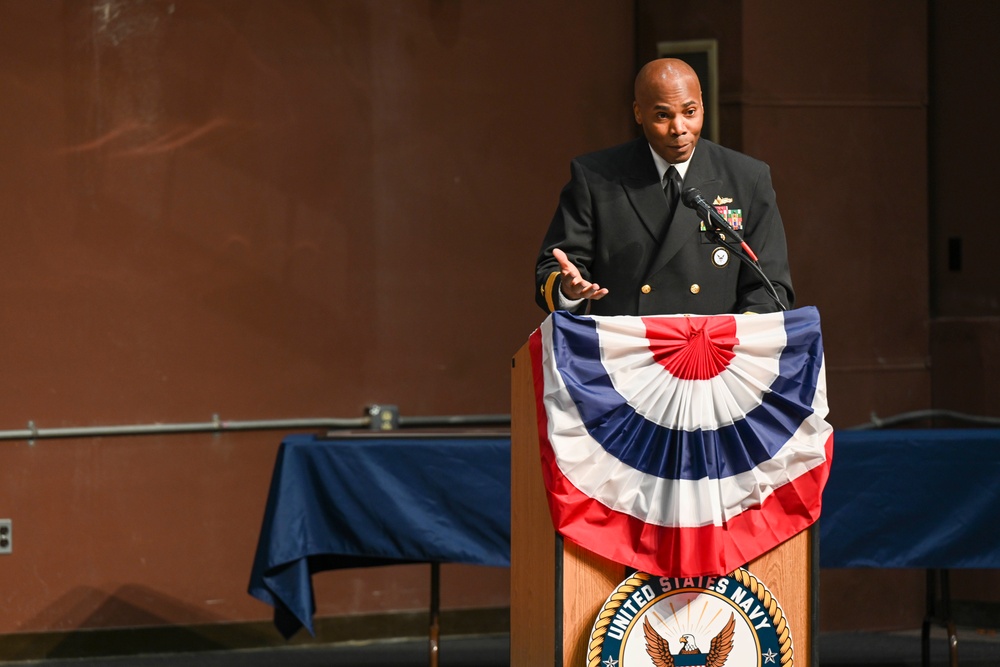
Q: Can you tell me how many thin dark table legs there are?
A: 3